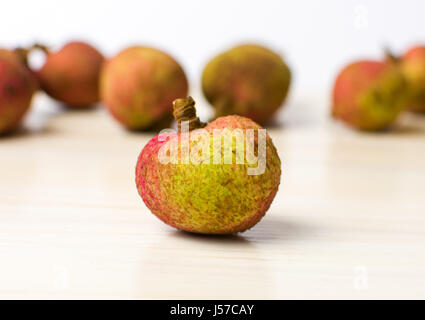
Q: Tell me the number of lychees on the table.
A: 7